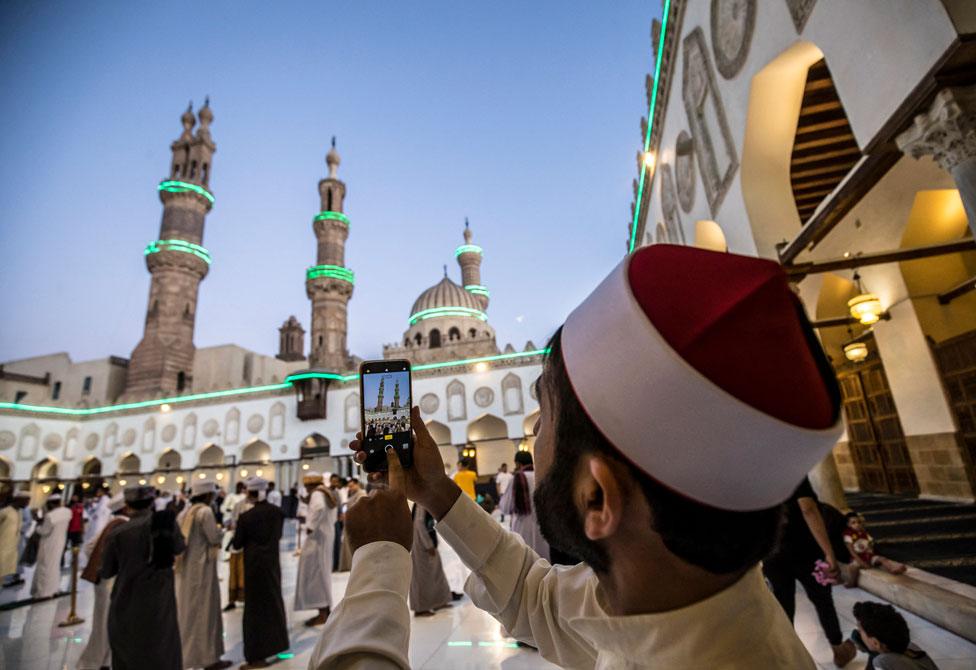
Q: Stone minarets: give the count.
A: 3